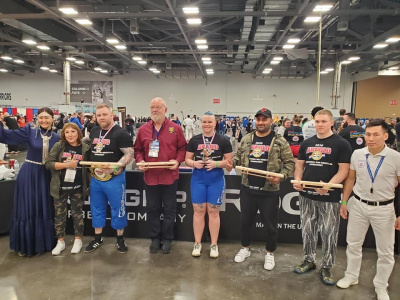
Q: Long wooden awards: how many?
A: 4